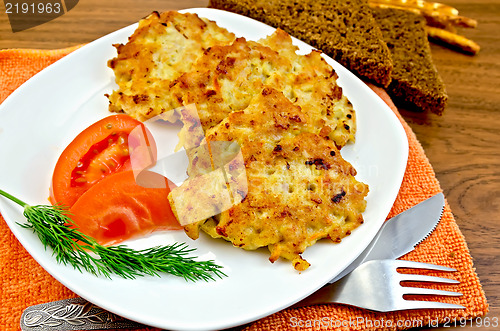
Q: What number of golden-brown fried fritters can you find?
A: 3